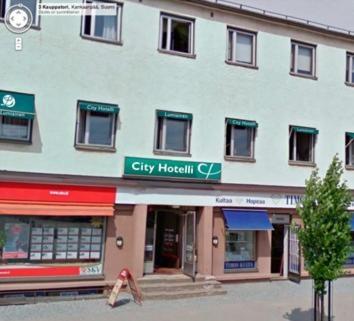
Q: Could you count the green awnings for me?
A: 6